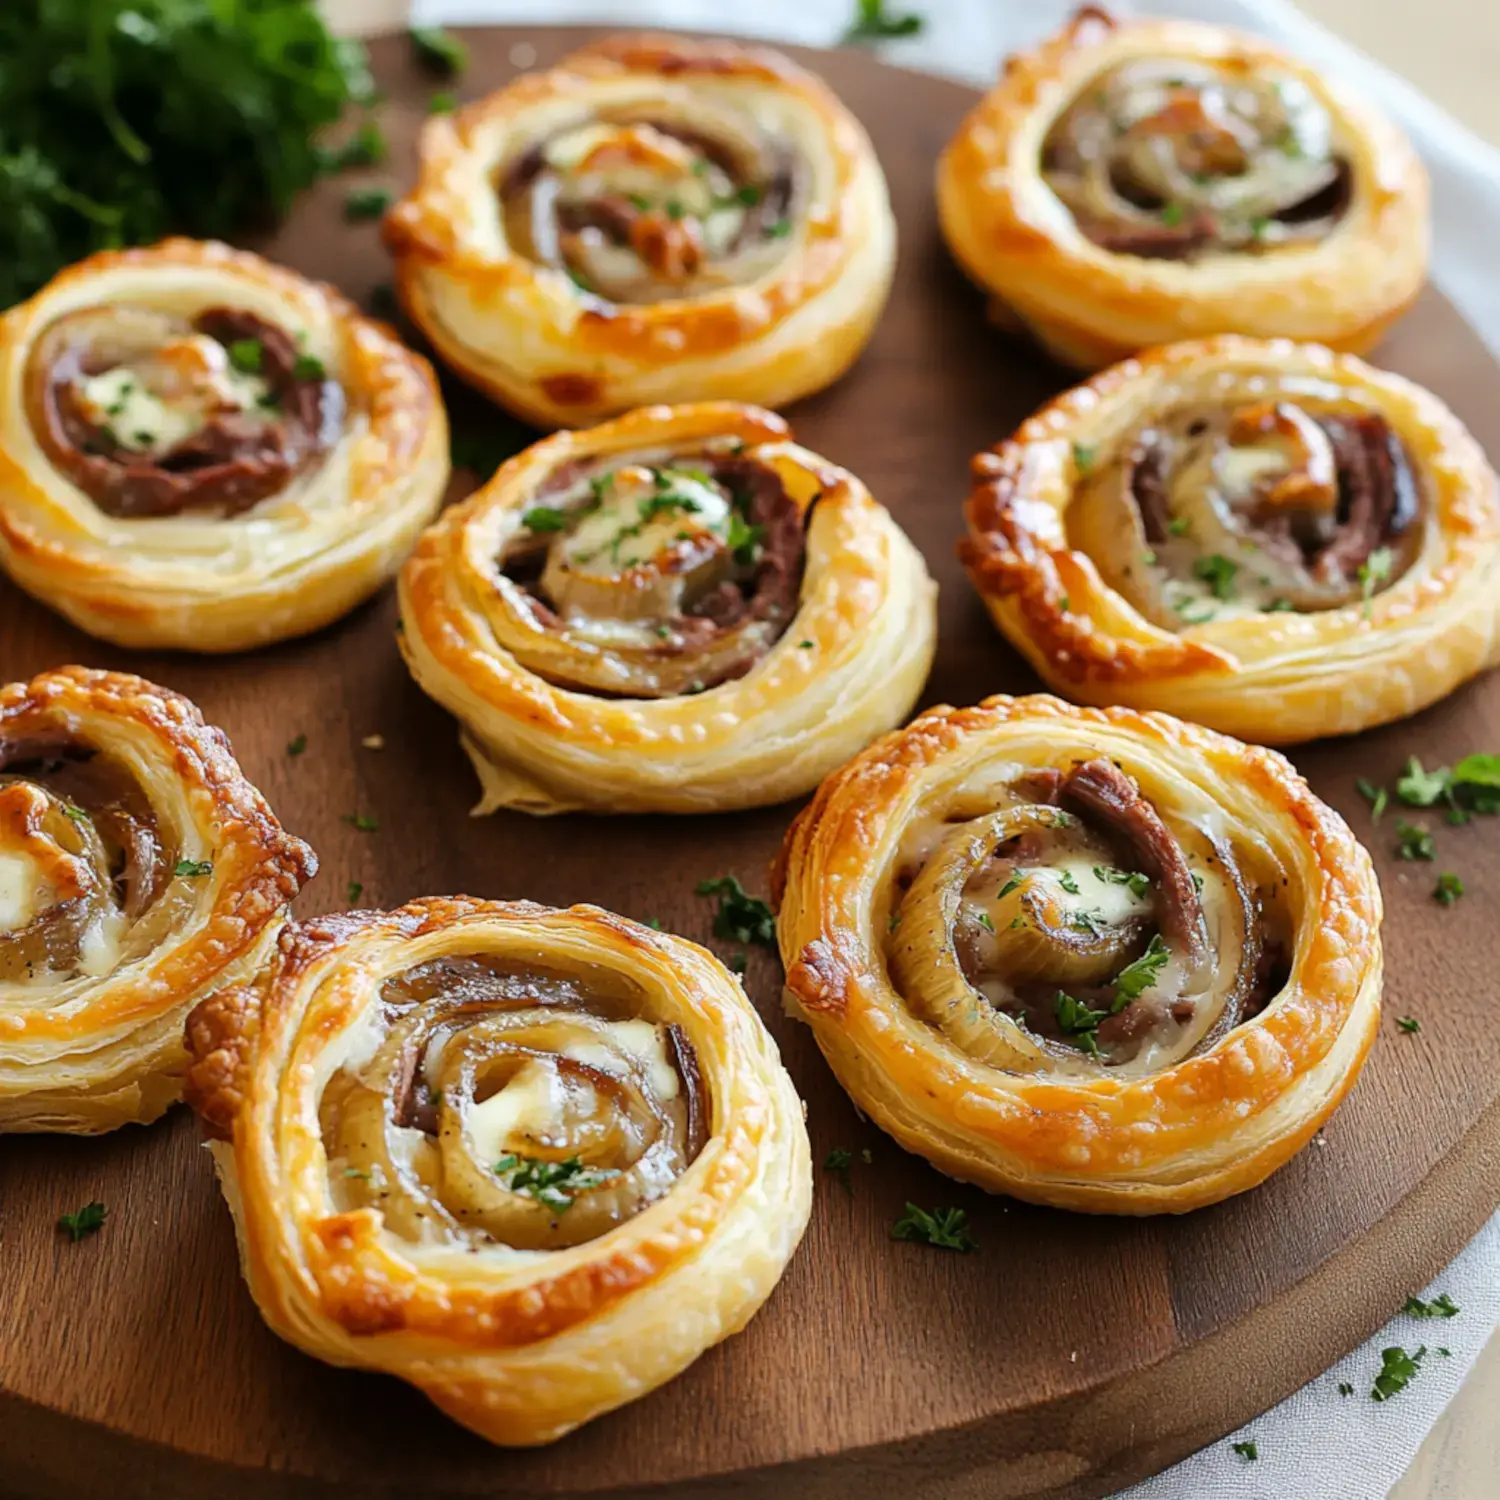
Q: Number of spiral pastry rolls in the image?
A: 8